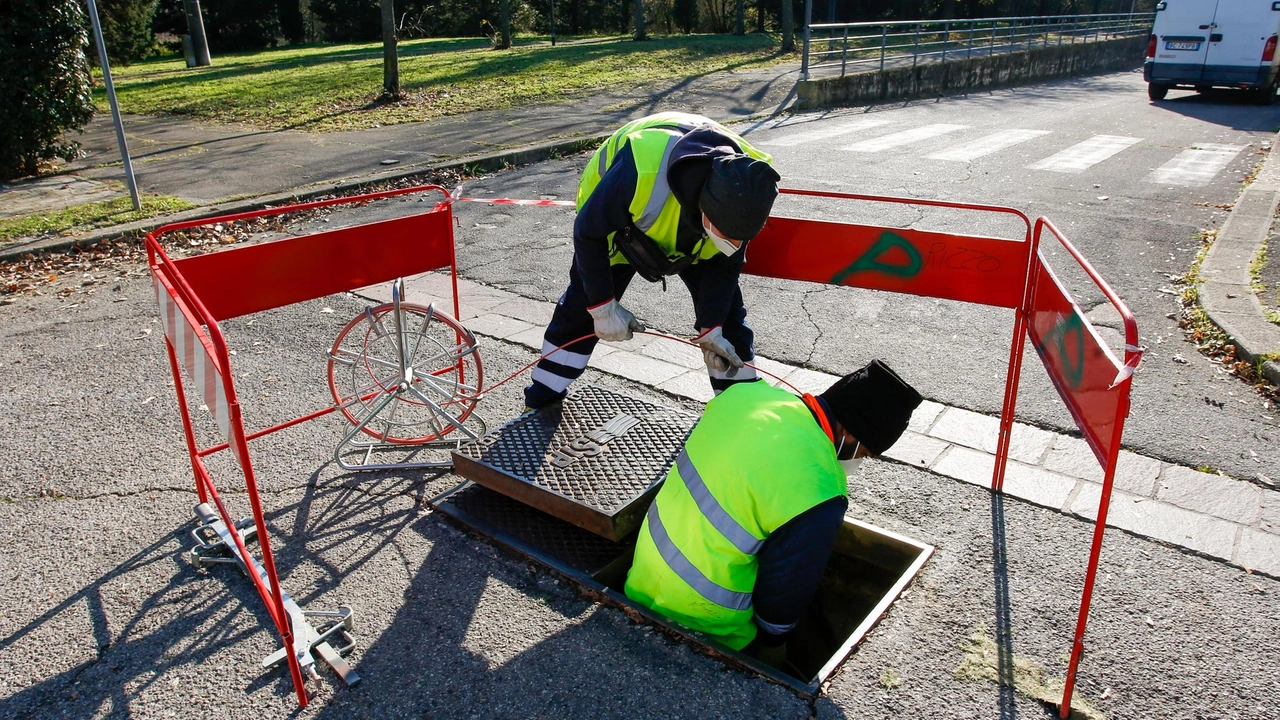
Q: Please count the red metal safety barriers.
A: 4